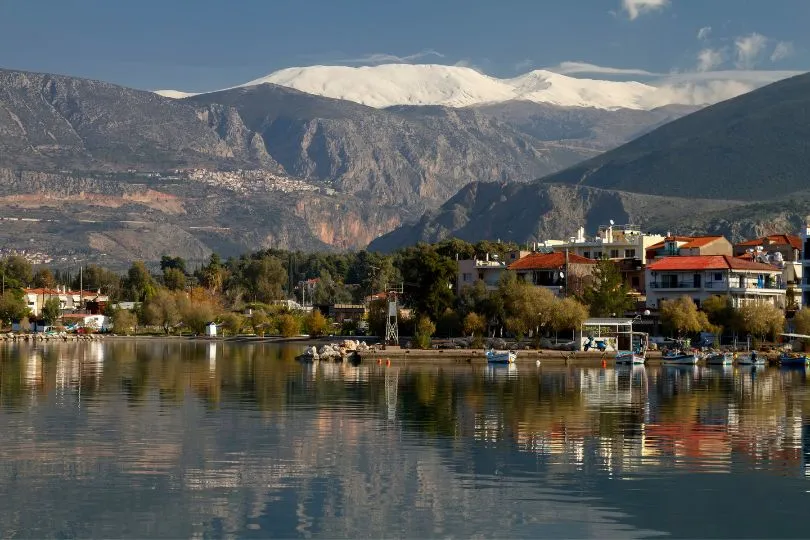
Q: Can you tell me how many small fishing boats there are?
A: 6